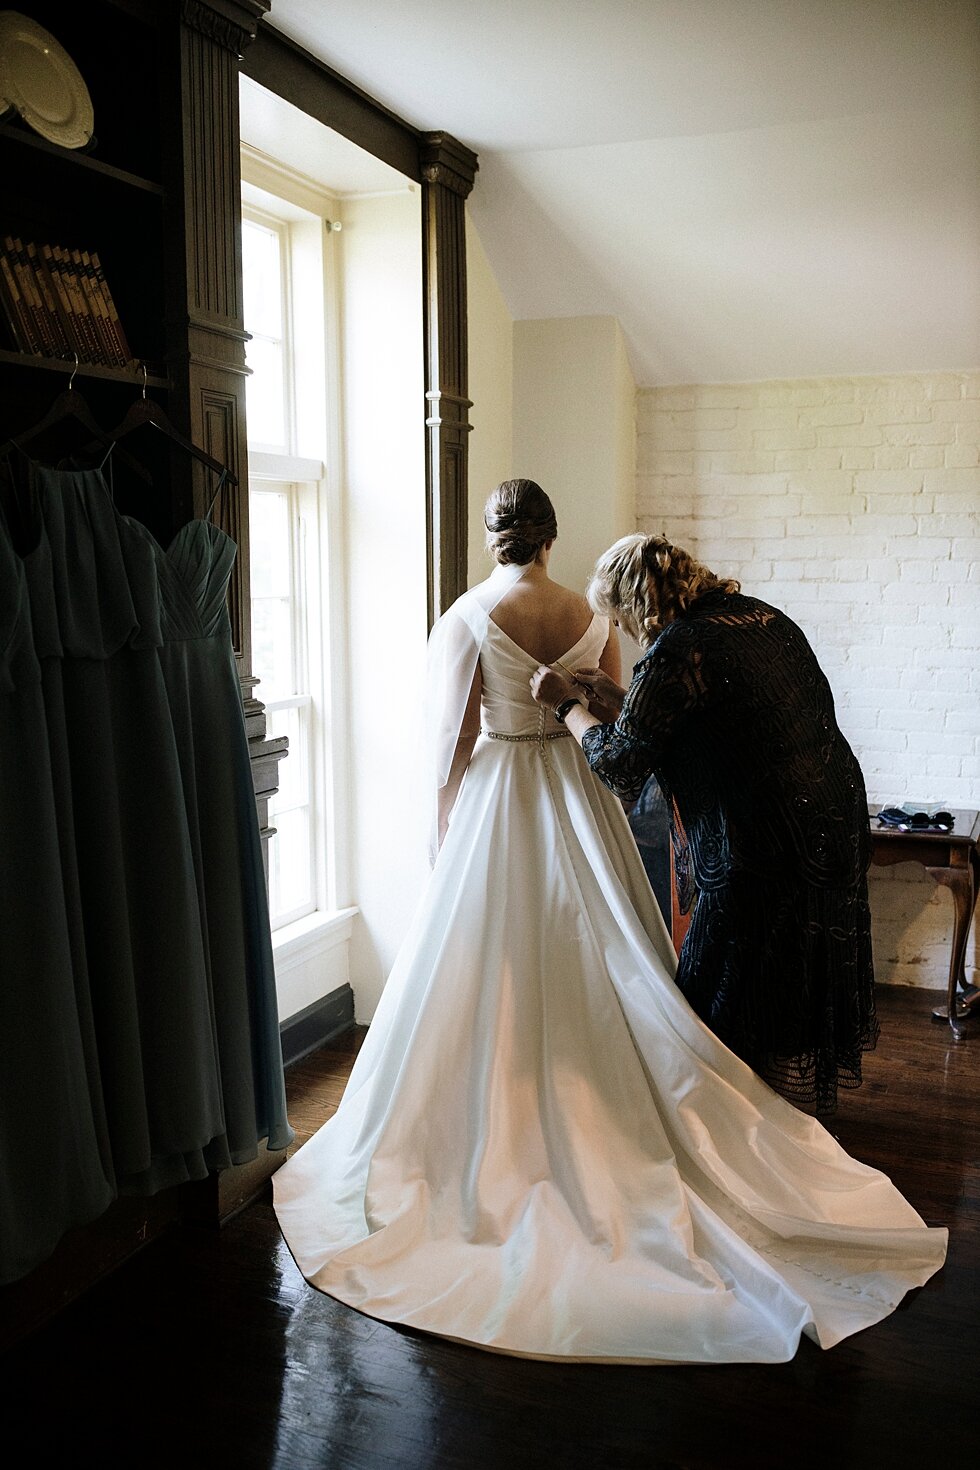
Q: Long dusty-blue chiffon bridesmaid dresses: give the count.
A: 3